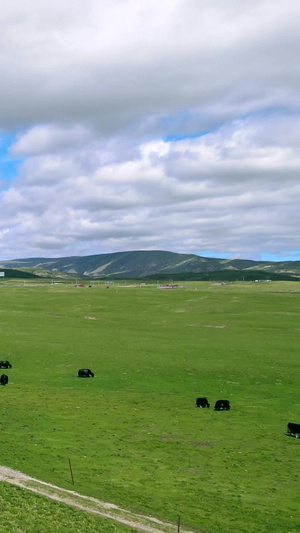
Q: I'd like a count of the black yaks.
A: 6